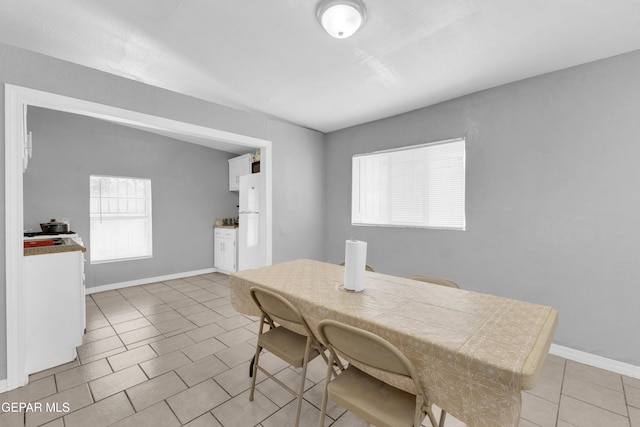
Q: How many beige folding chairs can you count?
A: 4